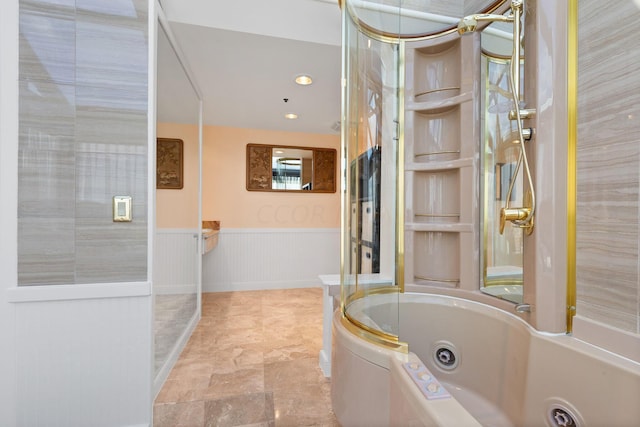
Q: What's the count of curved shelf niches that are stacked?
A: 4